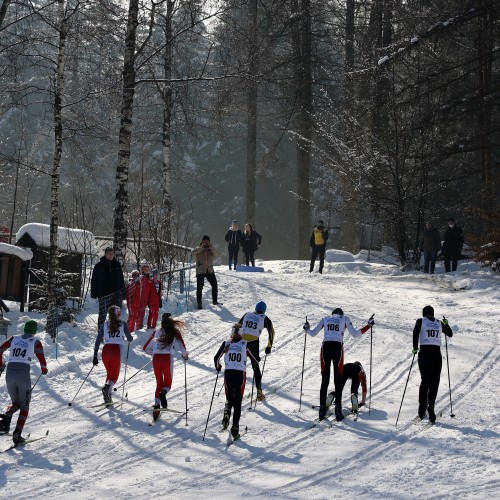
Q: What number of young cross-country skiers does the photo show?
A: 8